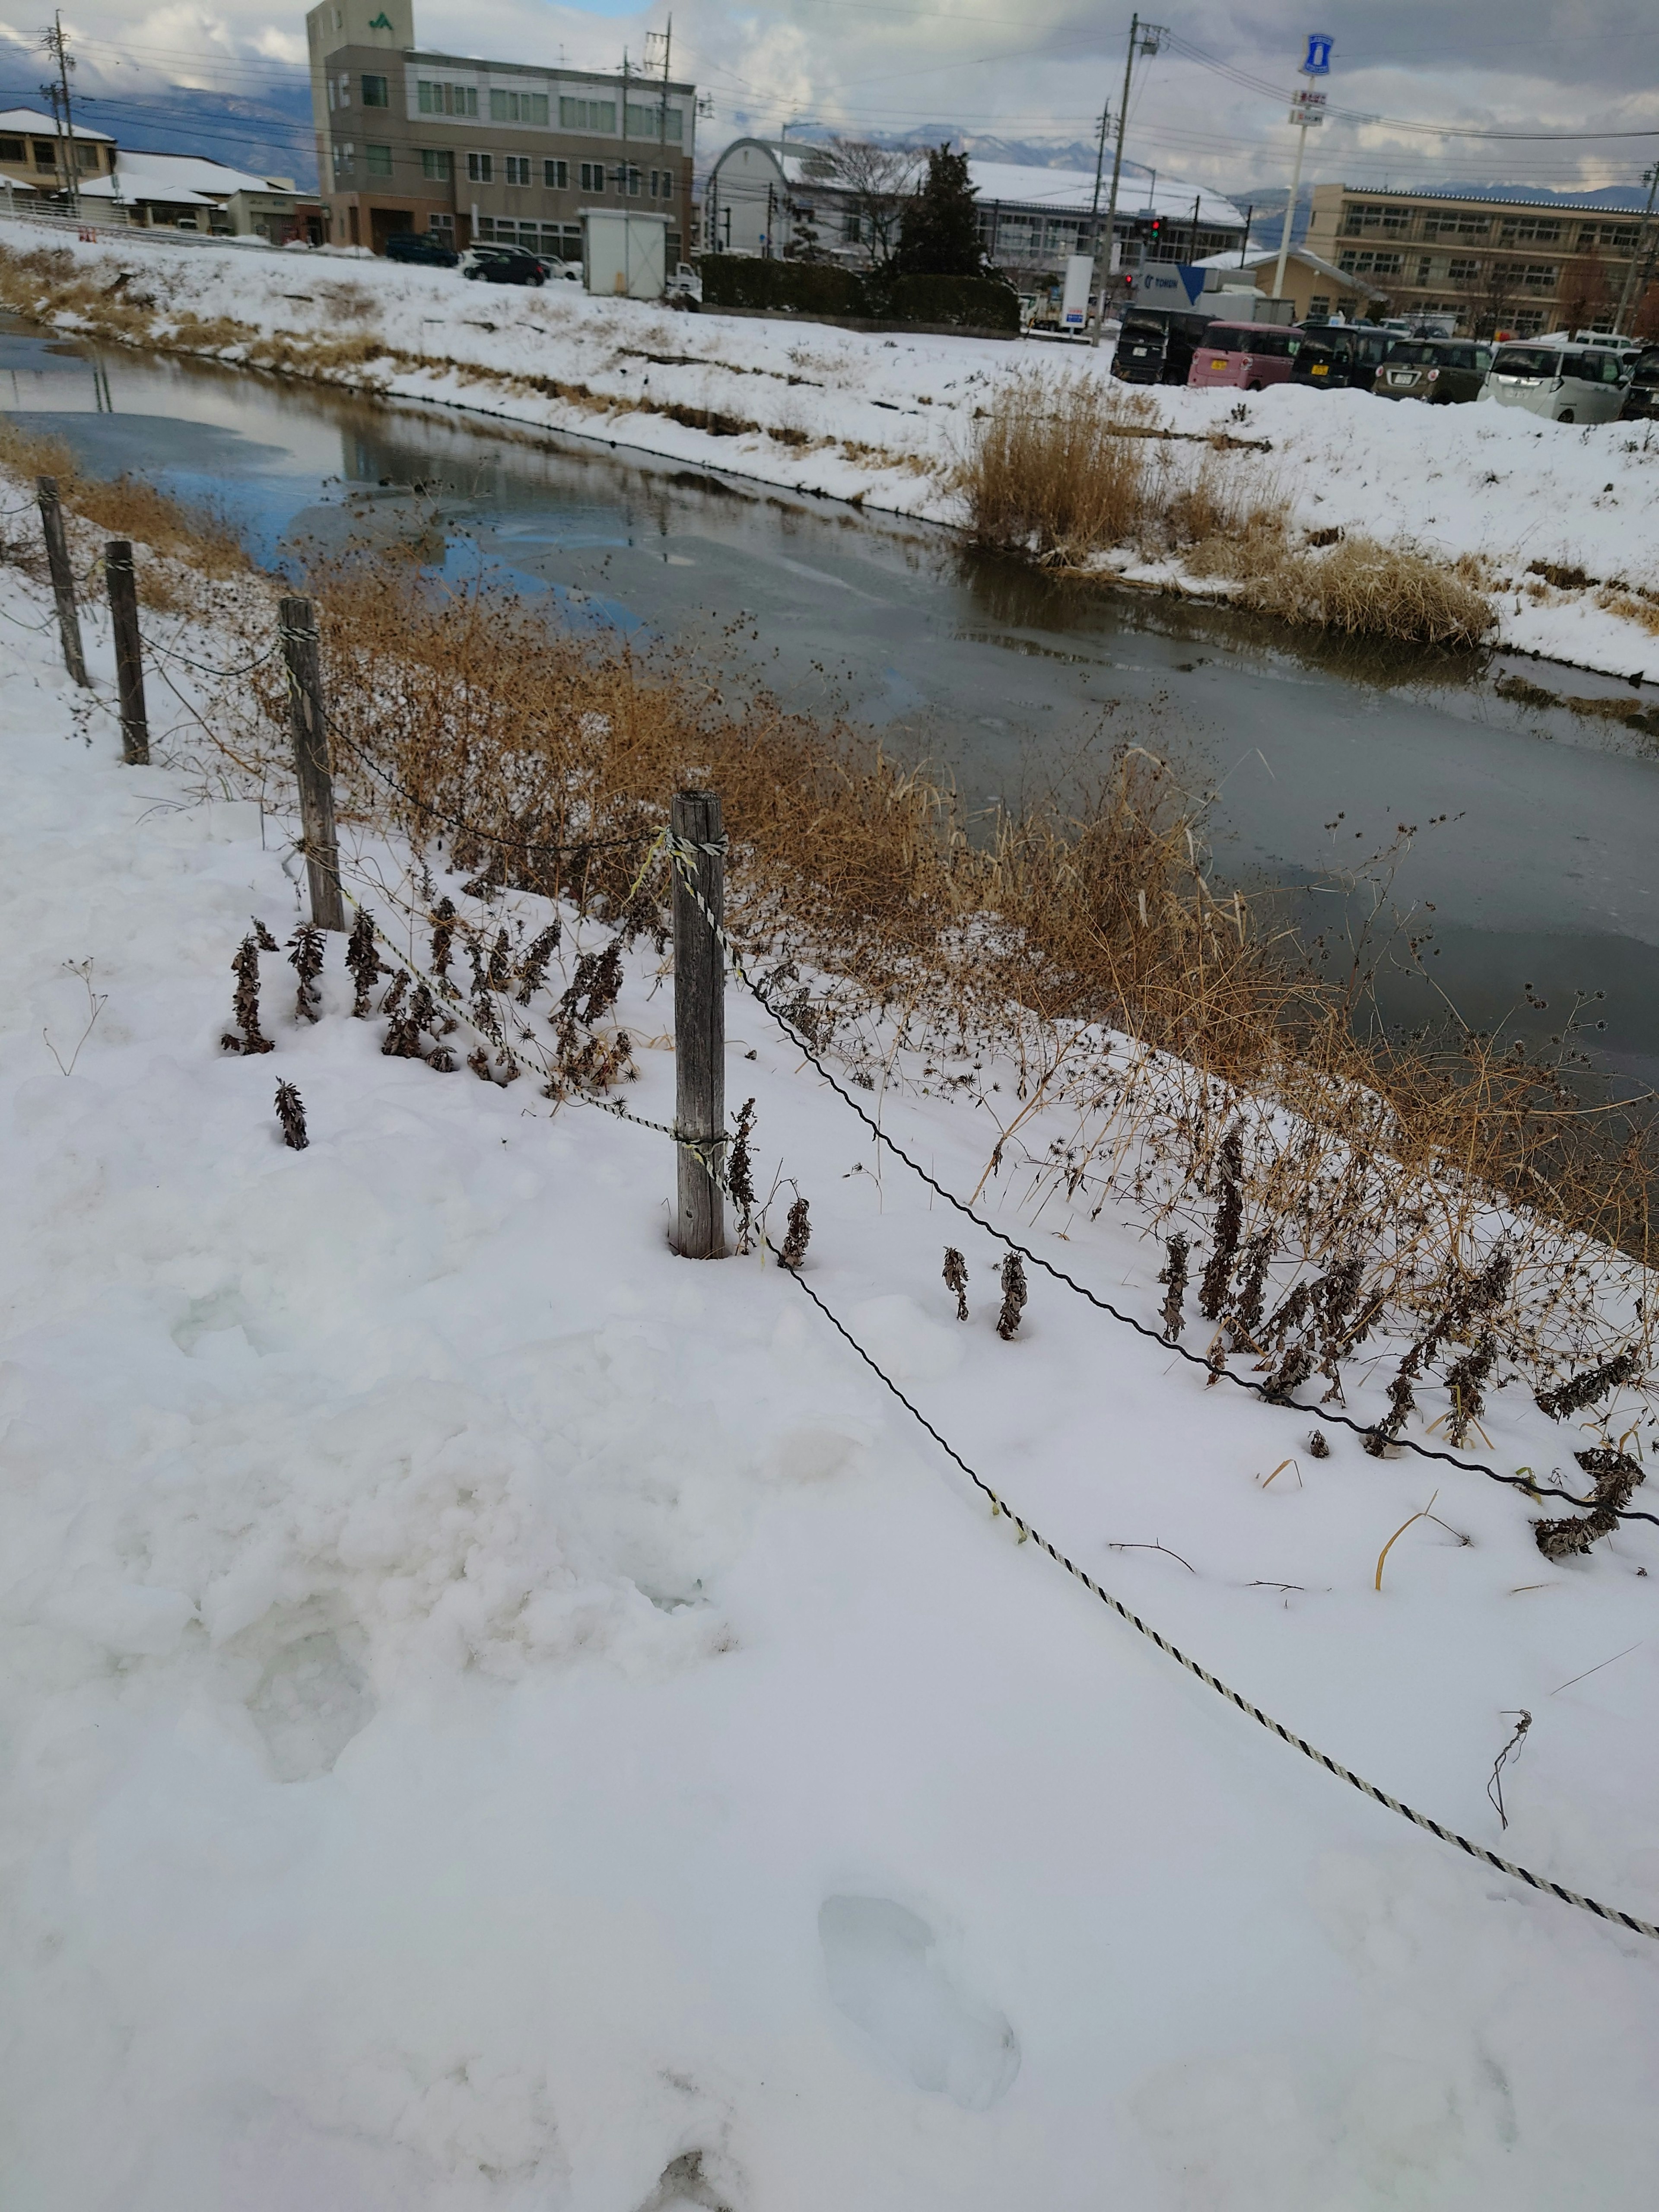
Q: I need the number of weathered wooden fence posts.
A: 4